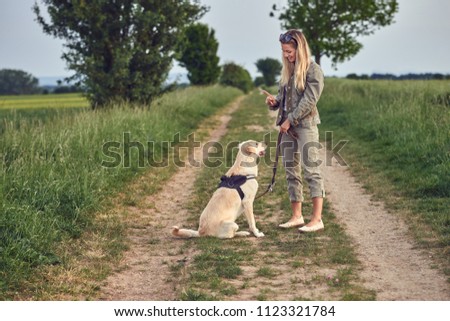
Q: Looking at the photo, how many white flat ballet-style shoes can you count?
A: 2